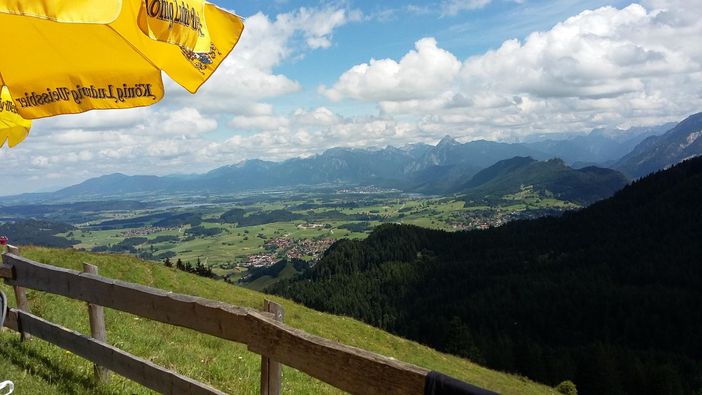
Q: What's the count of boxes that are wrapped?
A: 0